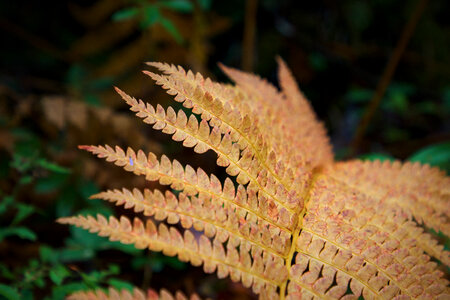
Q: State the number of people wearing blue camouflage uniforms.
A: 0